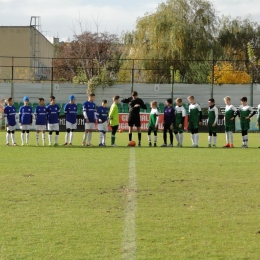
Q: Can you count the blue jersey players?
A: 7